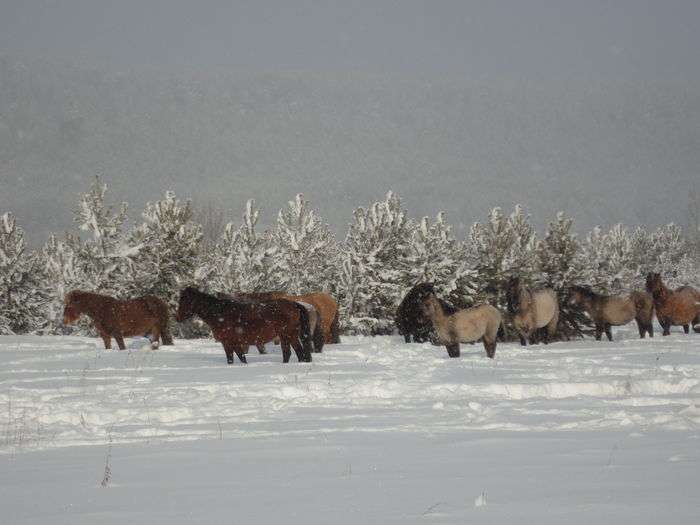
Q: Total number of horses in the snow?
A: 9